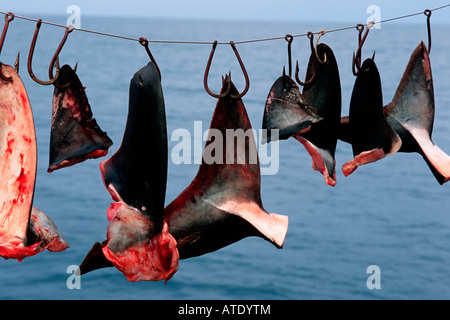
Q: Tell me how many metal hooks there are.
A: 12